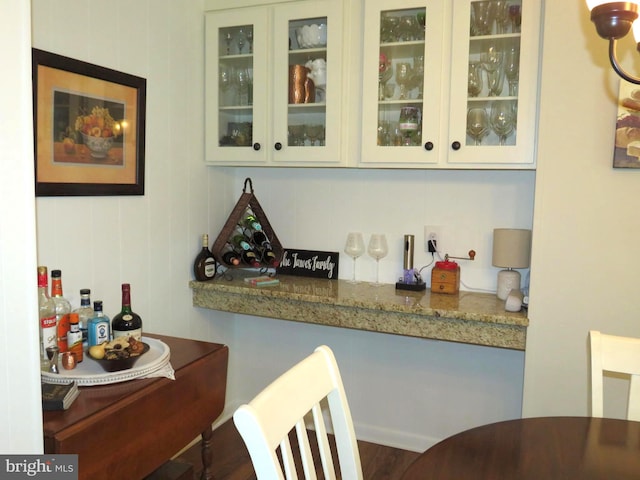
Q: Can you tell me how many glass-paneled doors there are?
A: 4